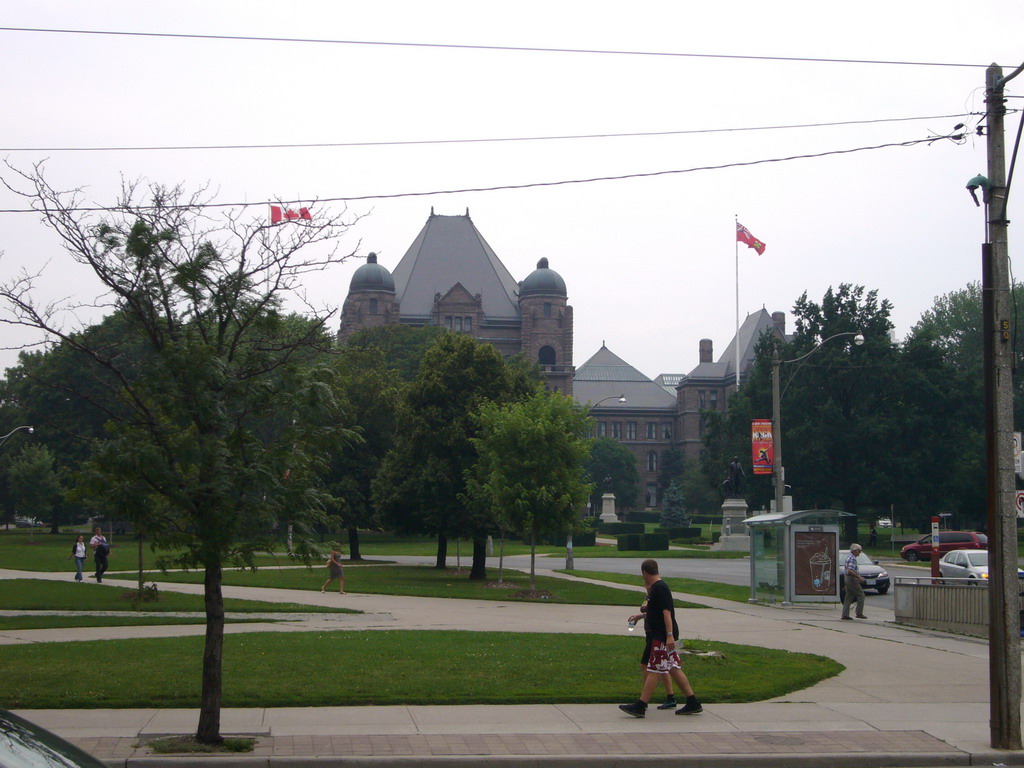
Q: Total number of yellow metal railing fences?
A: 0